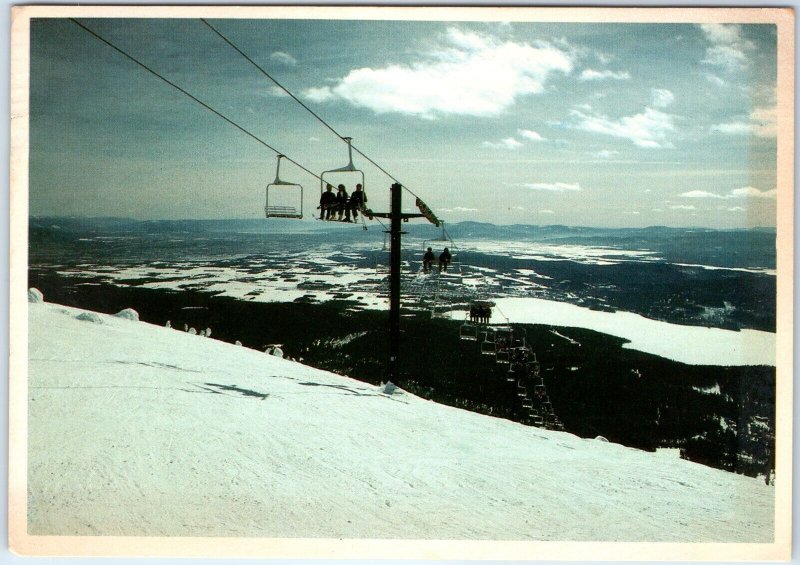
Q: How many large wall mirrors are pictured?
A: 0